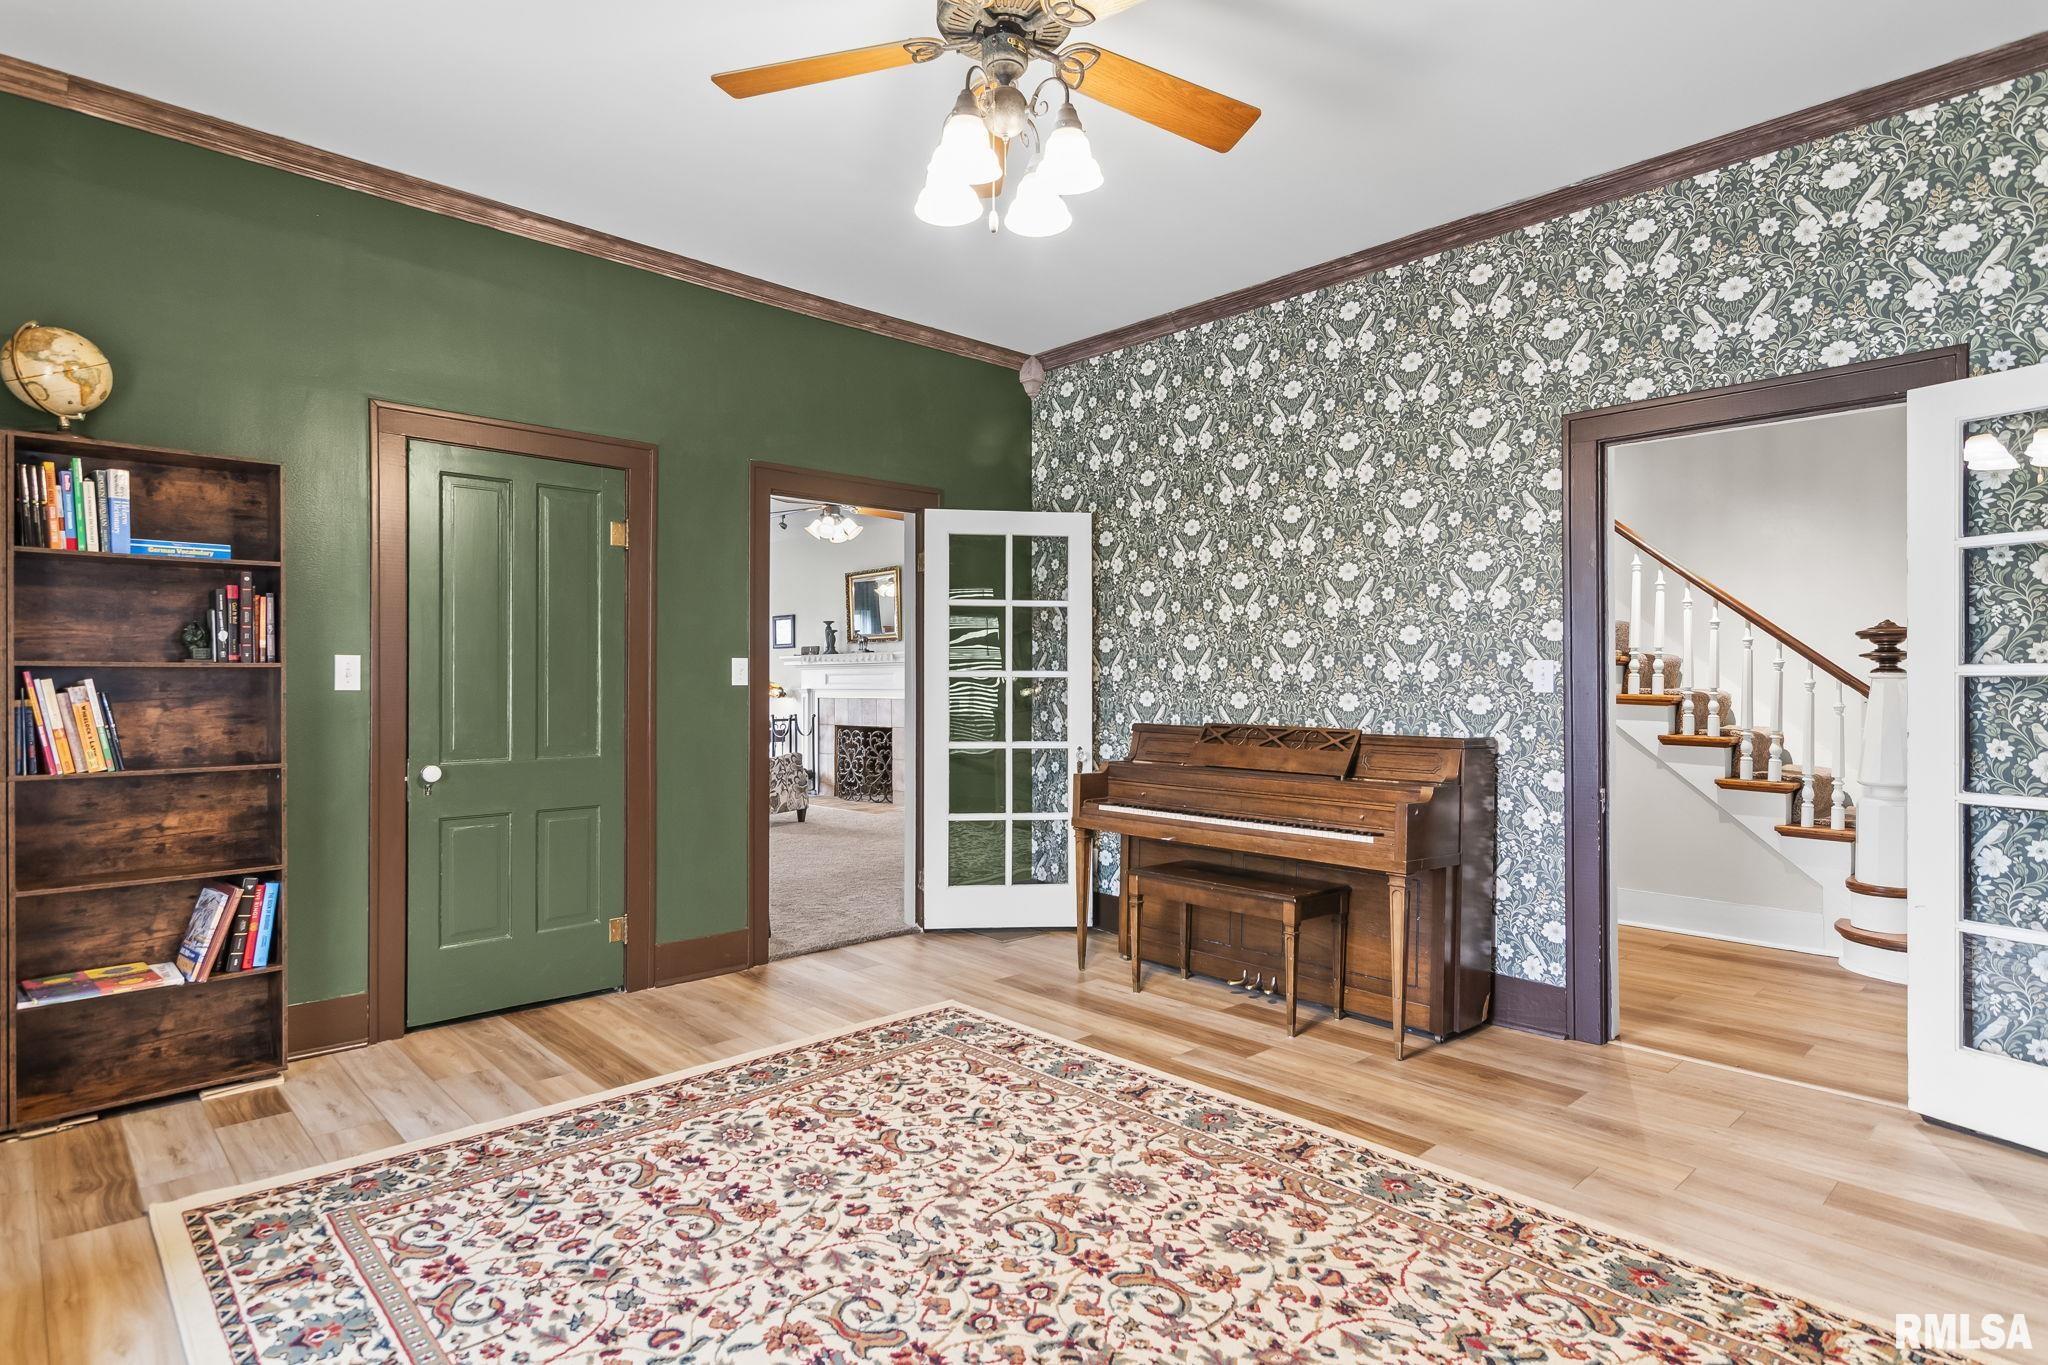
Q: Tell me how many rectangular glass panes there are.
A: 15